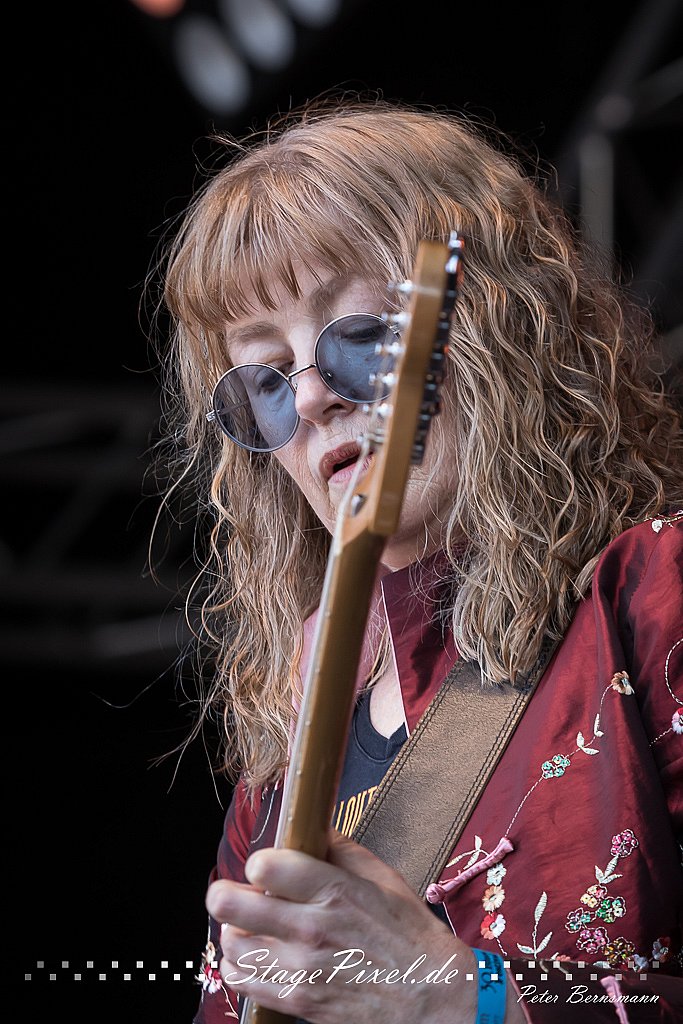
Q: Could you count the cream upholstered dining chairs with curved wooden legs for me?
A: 0